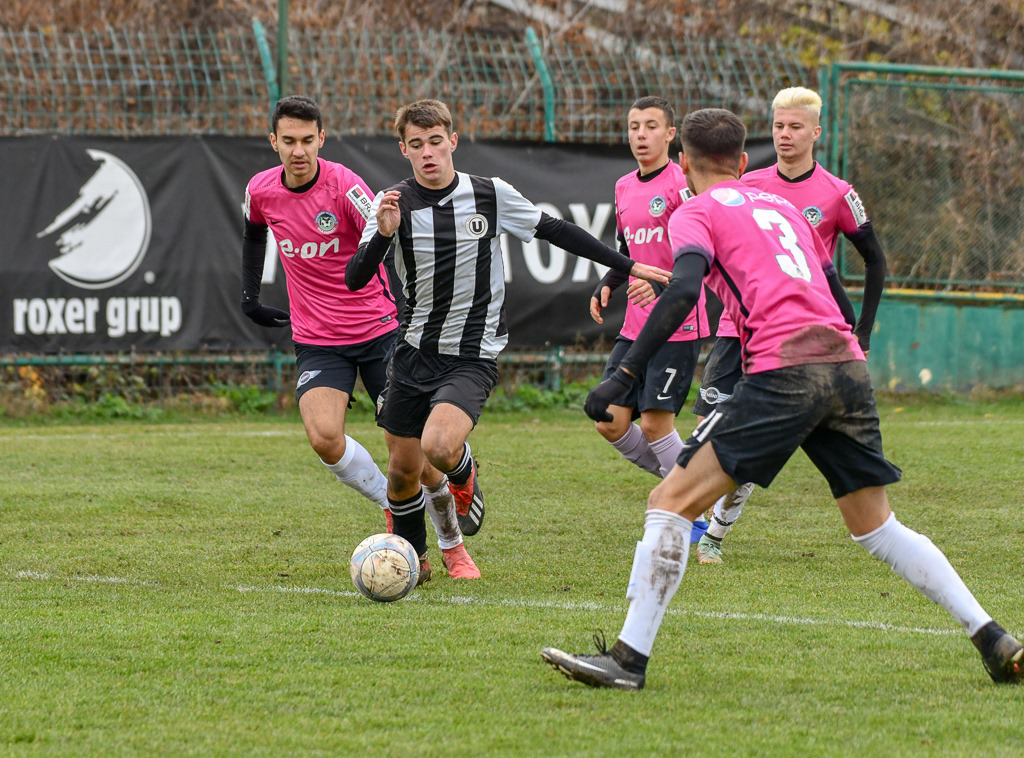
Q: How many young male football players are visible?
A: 5